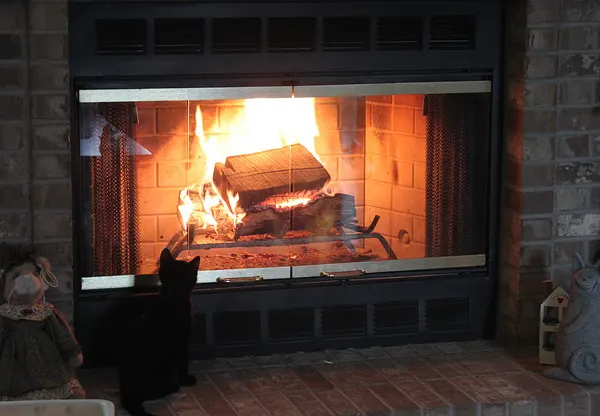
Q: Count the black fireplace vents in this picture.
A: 13